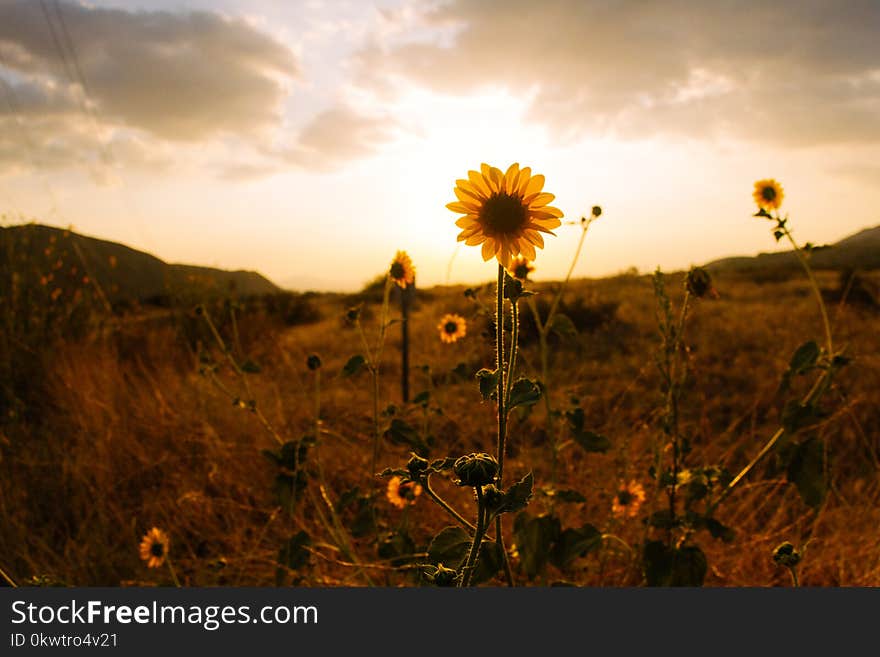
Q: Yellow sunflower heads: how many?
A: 8